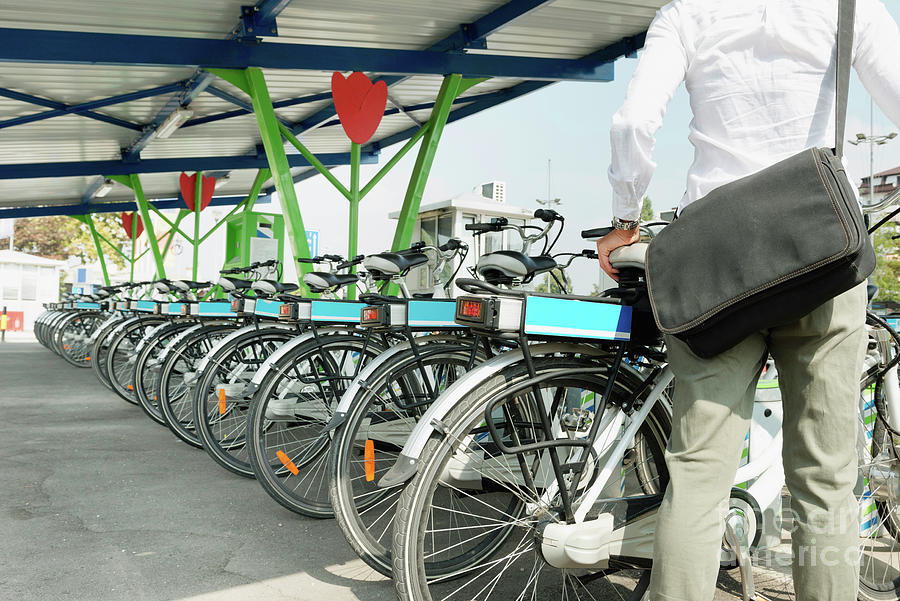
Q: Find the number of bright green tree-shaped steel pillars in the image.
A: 3